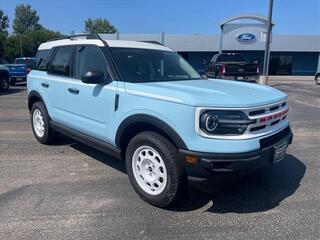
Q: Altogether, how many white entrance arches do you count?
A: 1